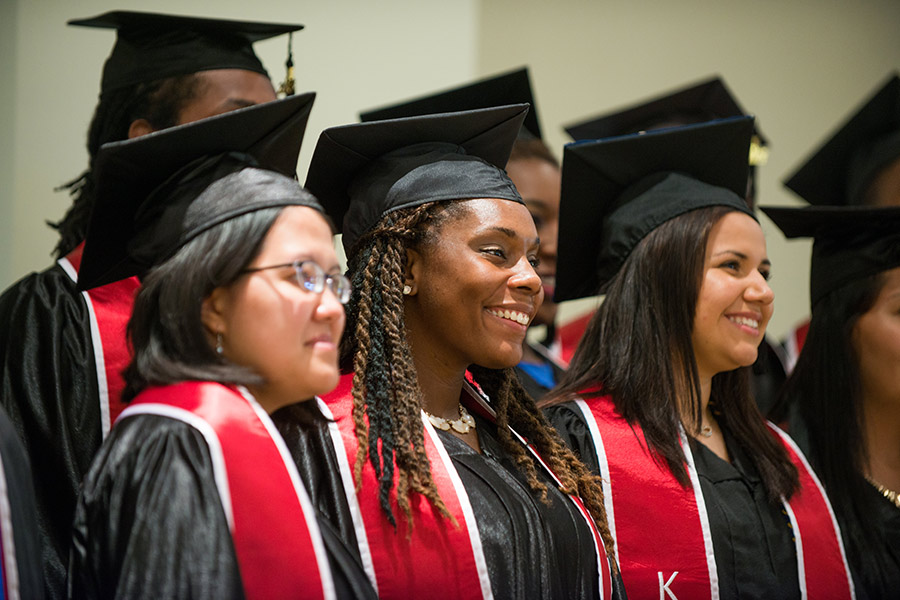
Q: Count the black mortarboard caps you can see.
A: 8